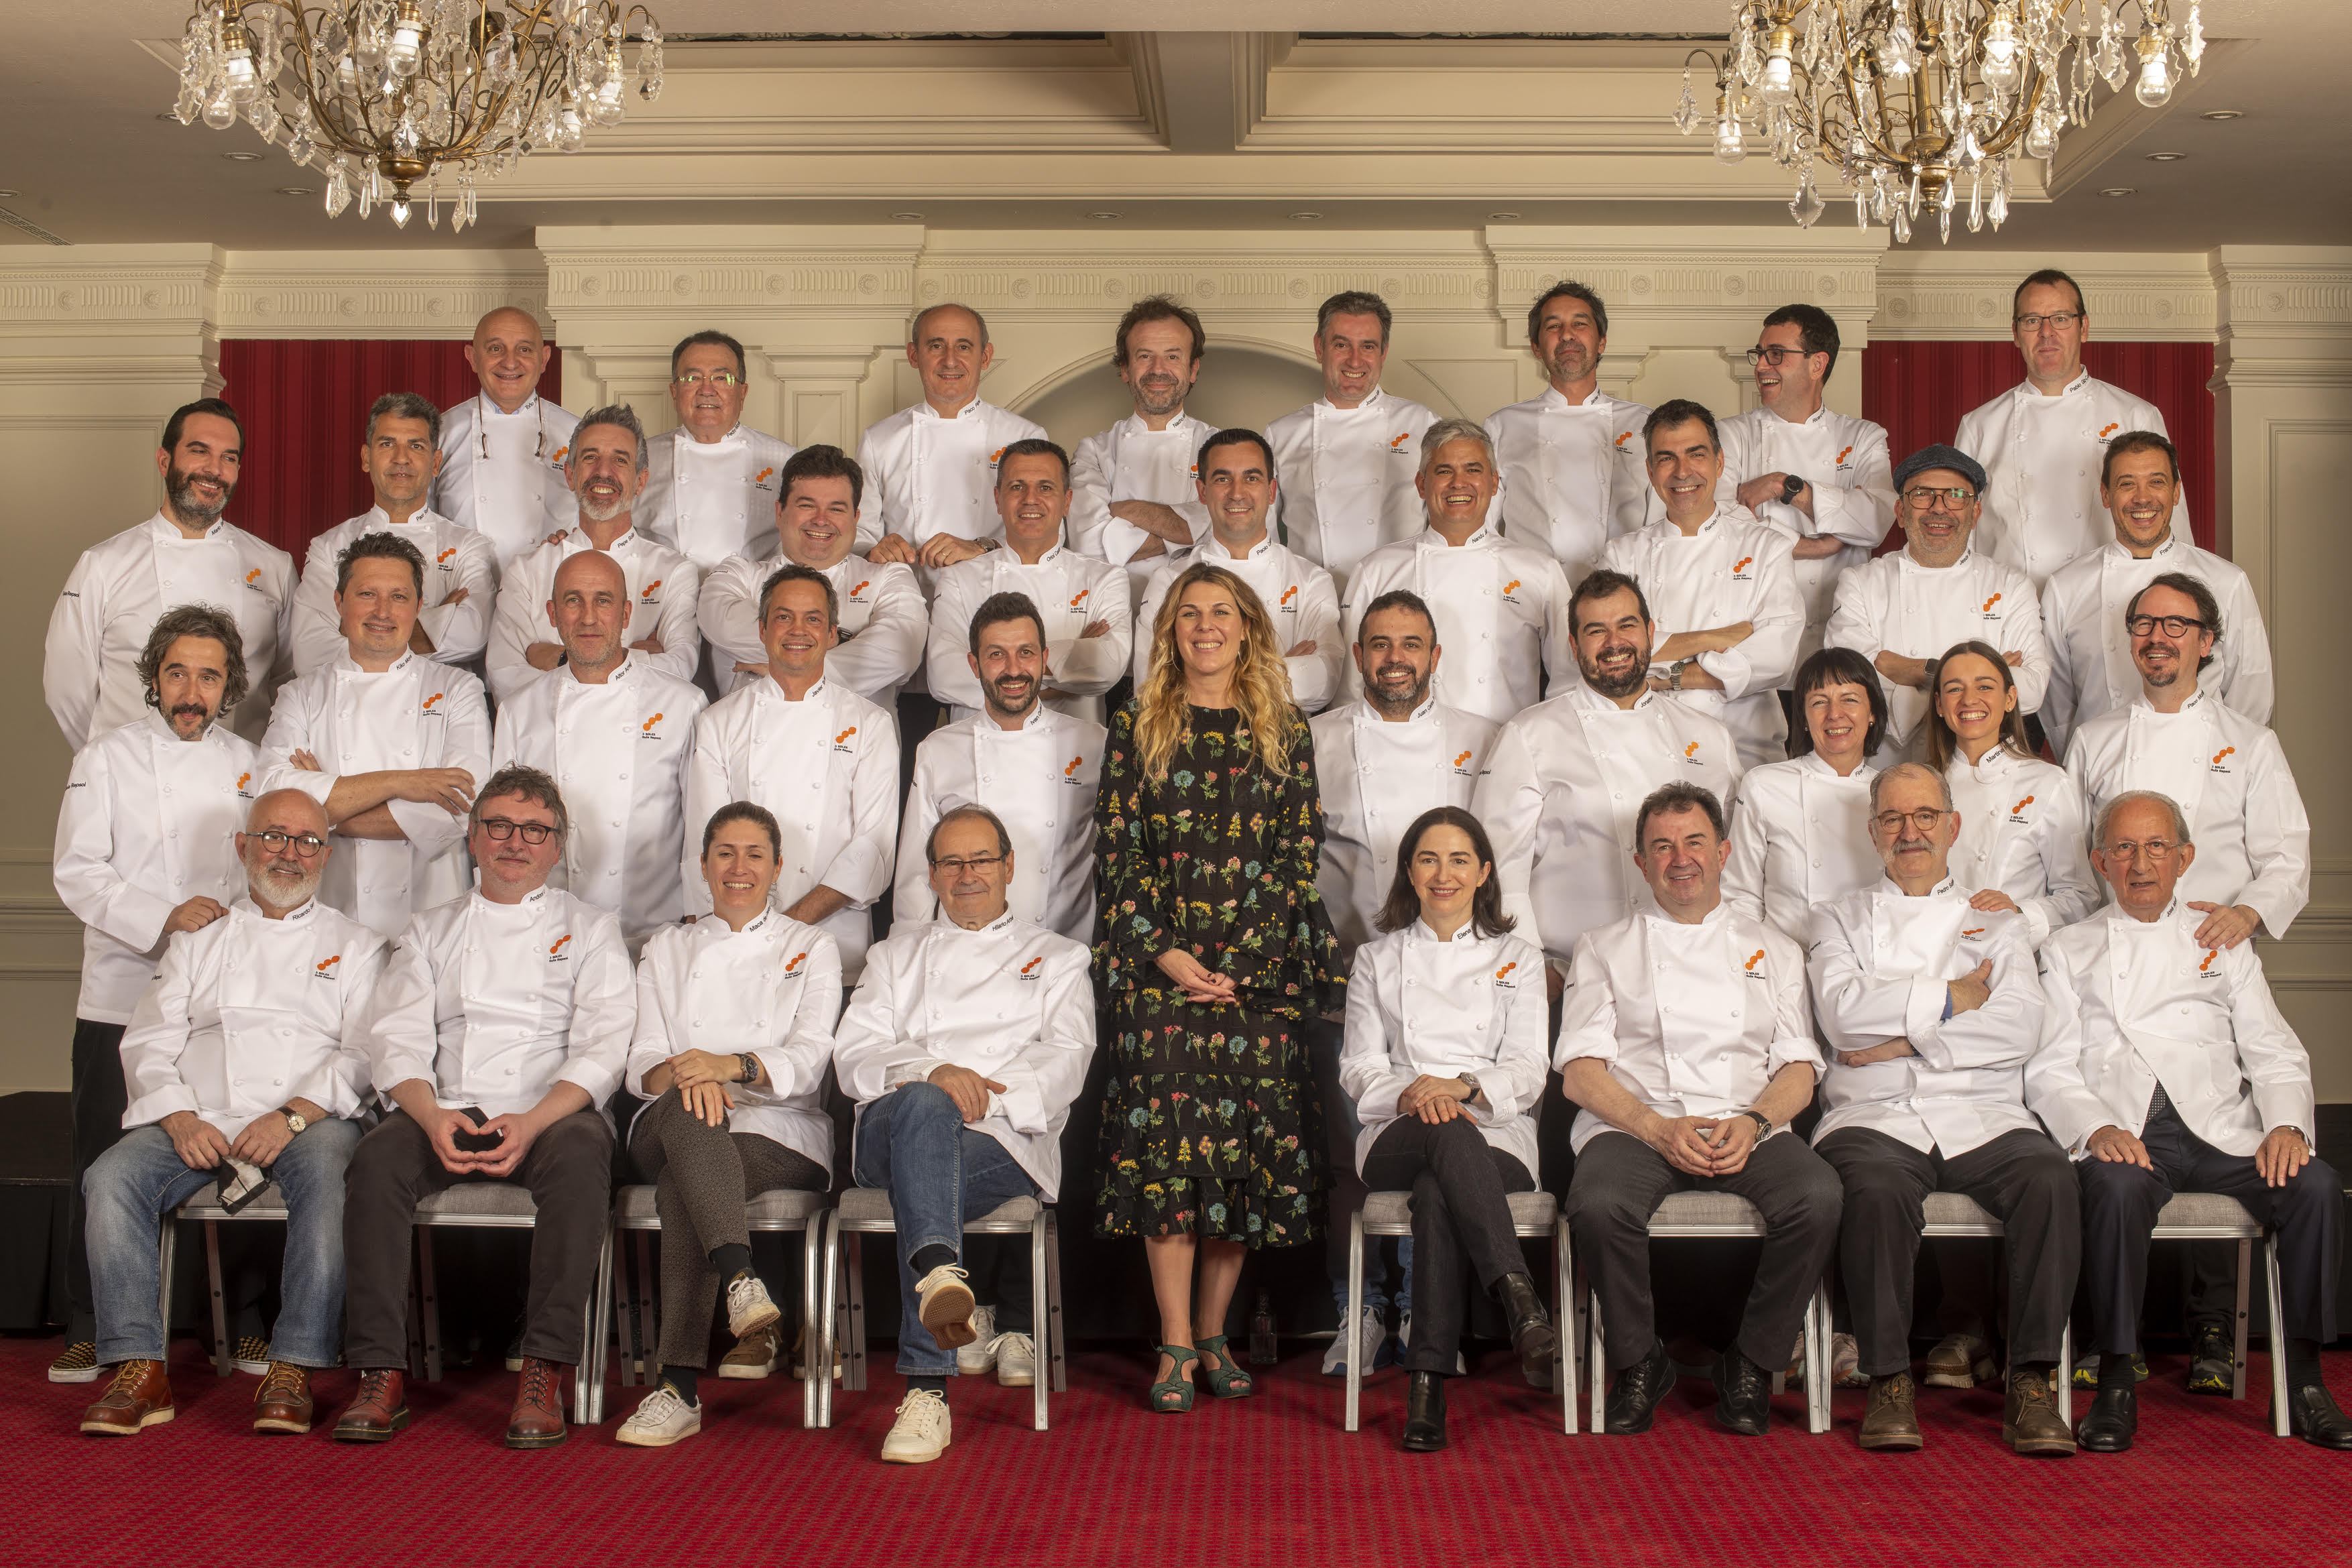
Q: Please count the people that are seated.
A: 8